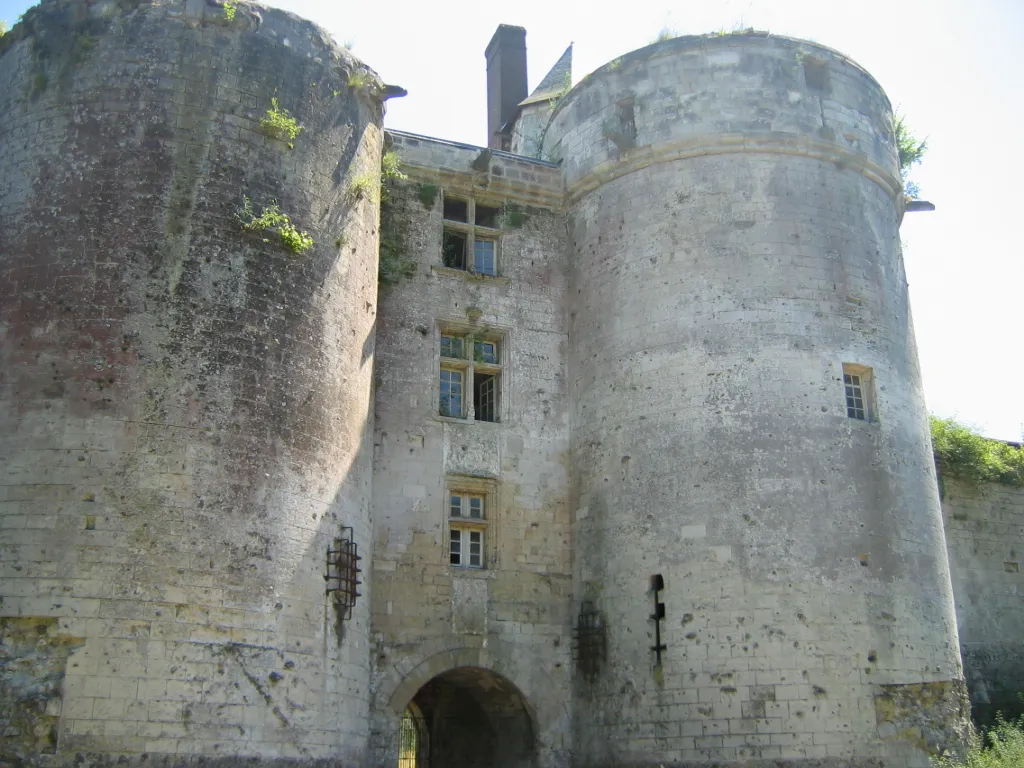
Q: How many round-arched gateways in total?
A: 1